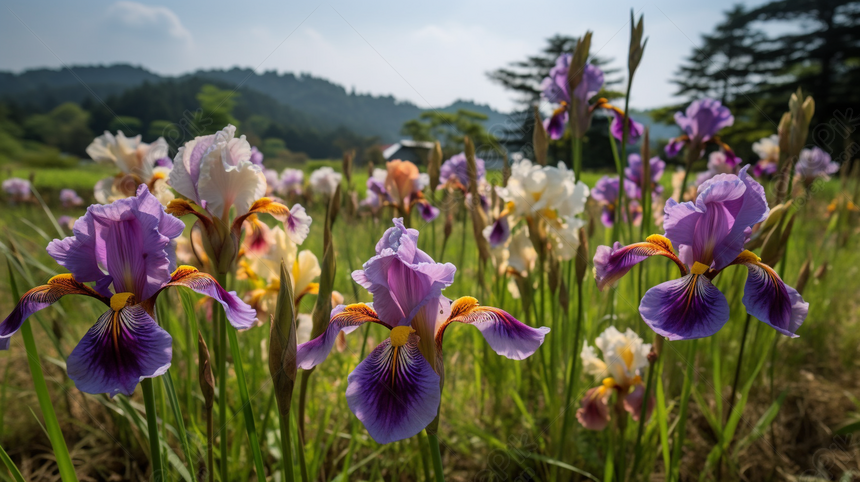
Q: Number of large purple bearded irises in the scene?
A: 3